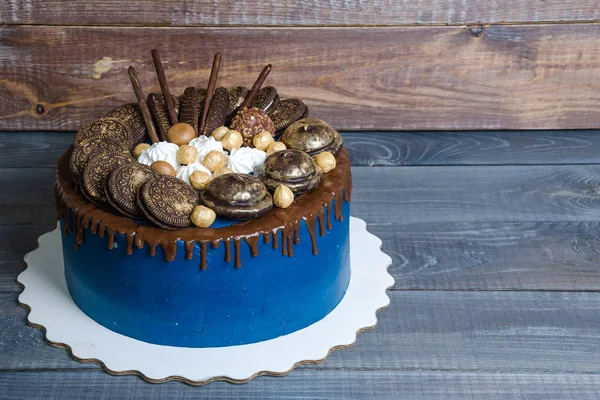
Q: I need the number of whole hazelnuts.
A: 12